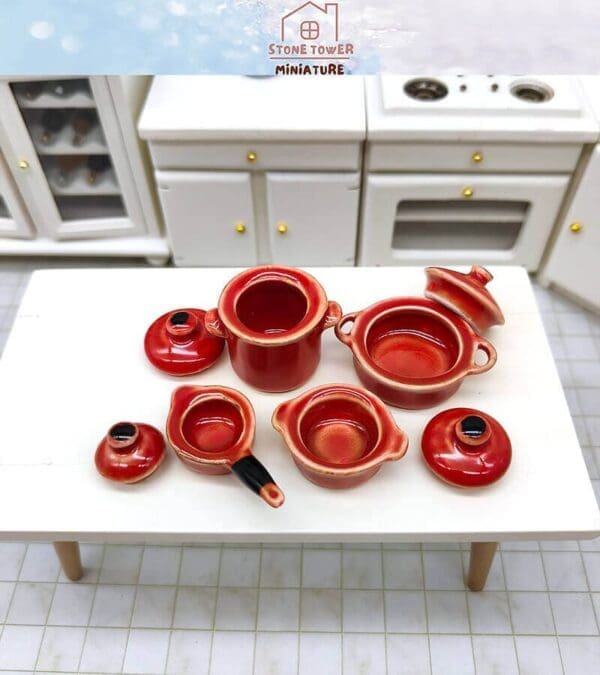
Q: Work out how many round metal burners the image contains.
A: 2